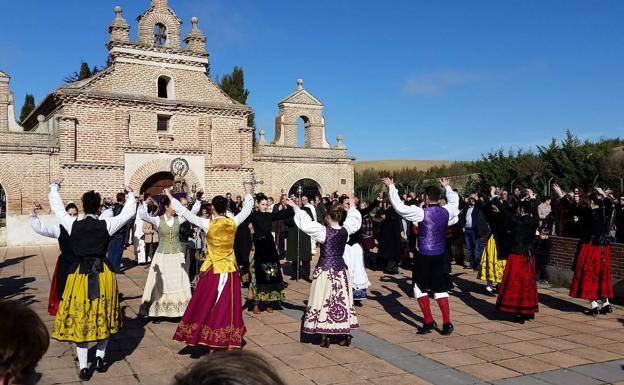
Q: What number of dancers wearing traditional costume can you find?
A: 11